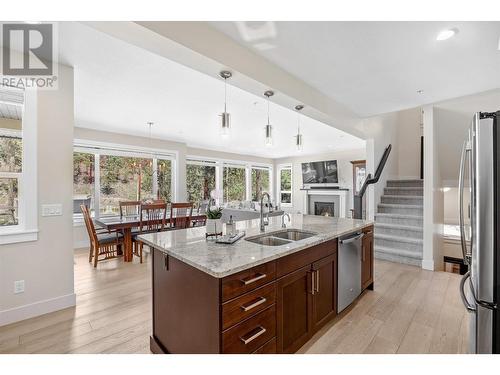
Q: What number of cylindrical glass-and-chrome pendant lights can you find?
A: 3